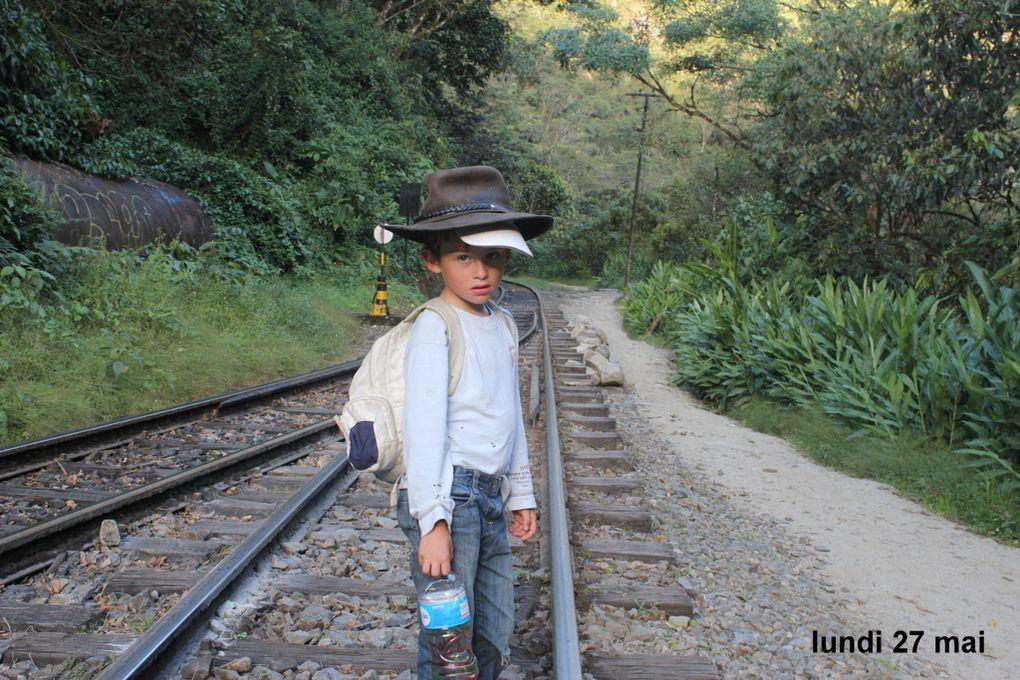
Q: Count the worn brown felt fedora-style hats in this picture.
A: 1